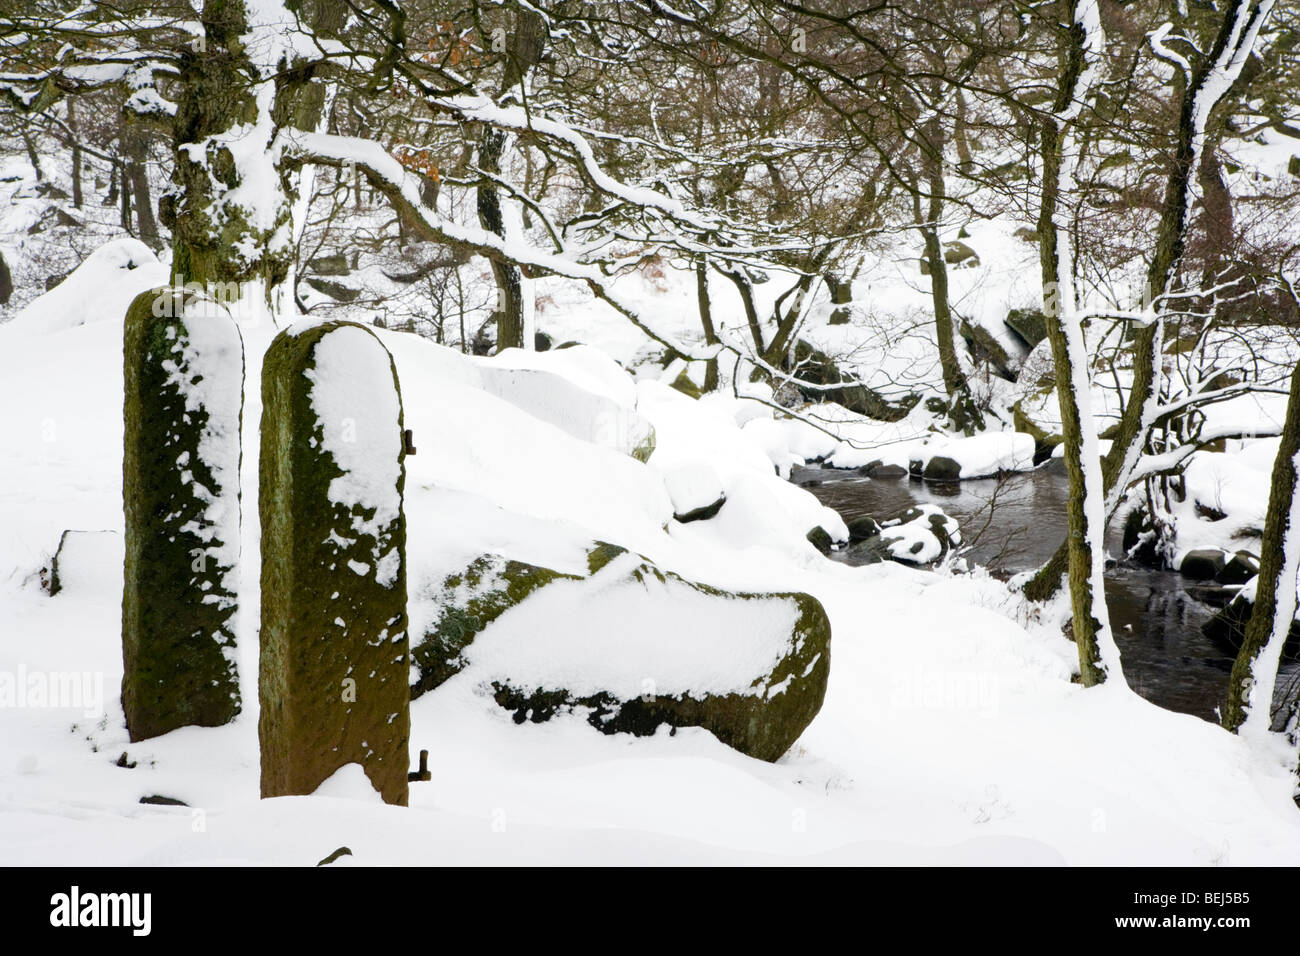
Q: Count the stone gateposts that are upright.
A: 2